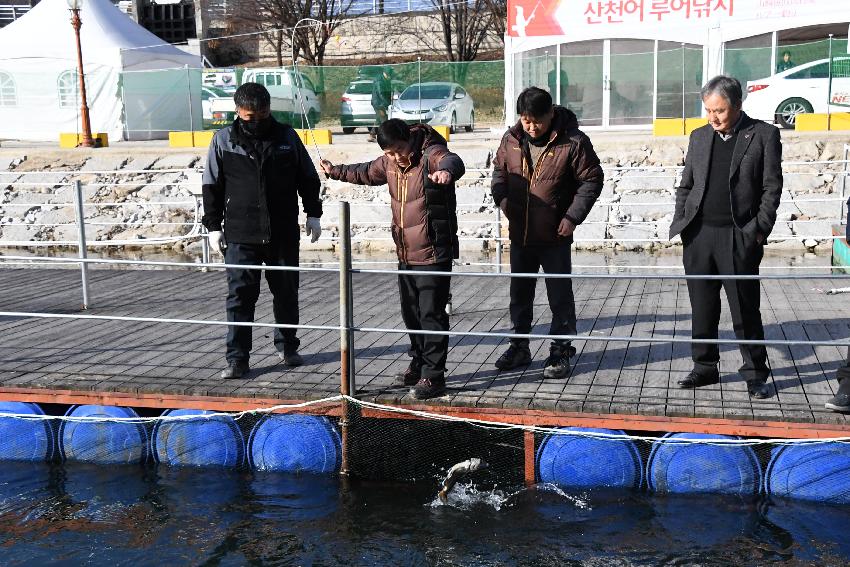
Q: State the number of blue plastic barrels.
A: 7